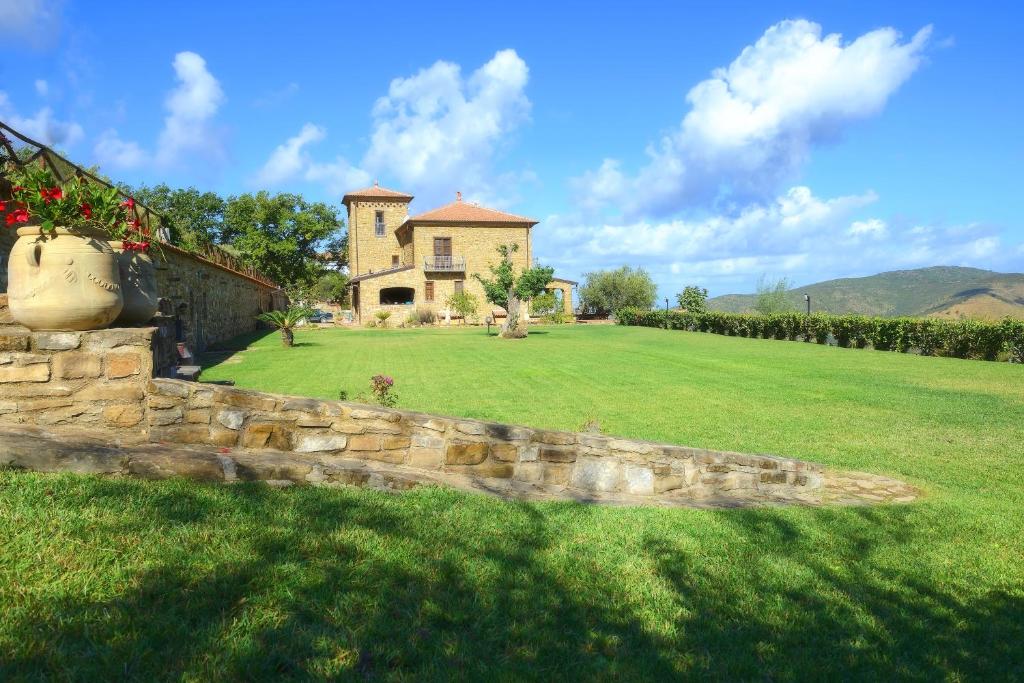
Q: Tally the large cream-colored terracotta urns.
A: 2